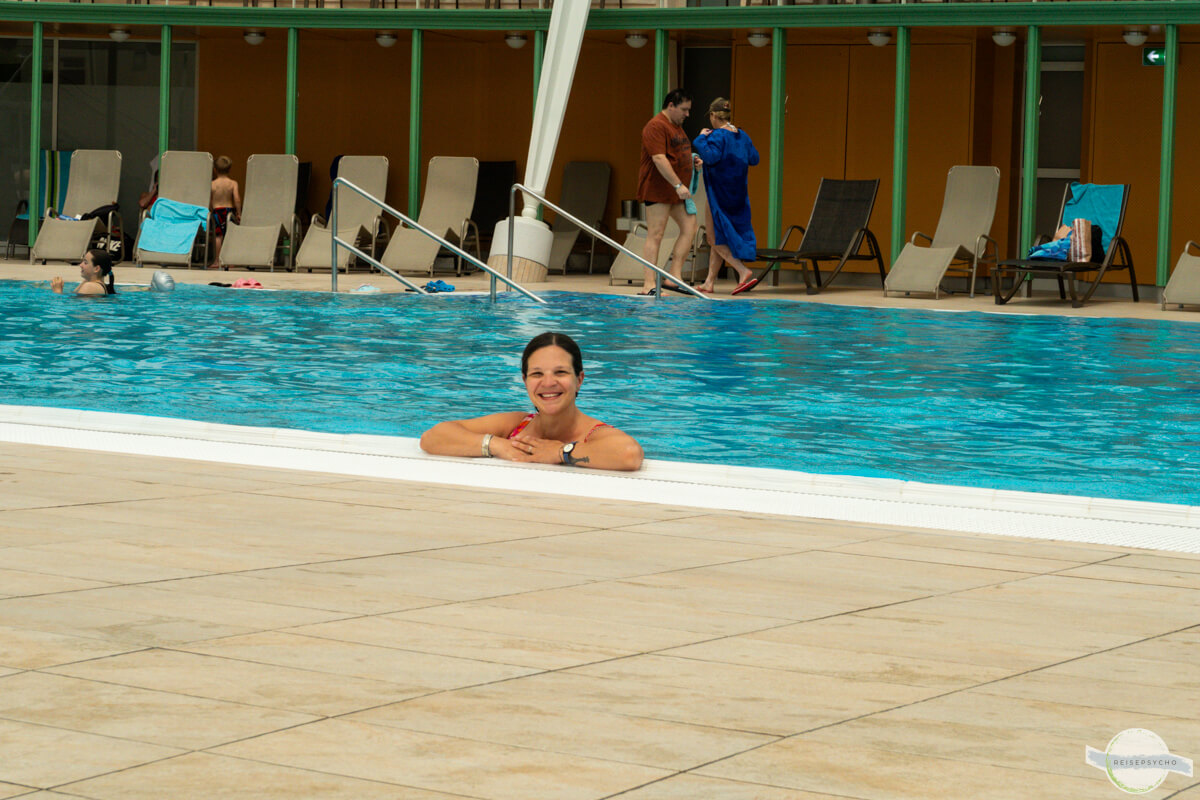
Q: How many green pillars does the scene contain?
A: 10